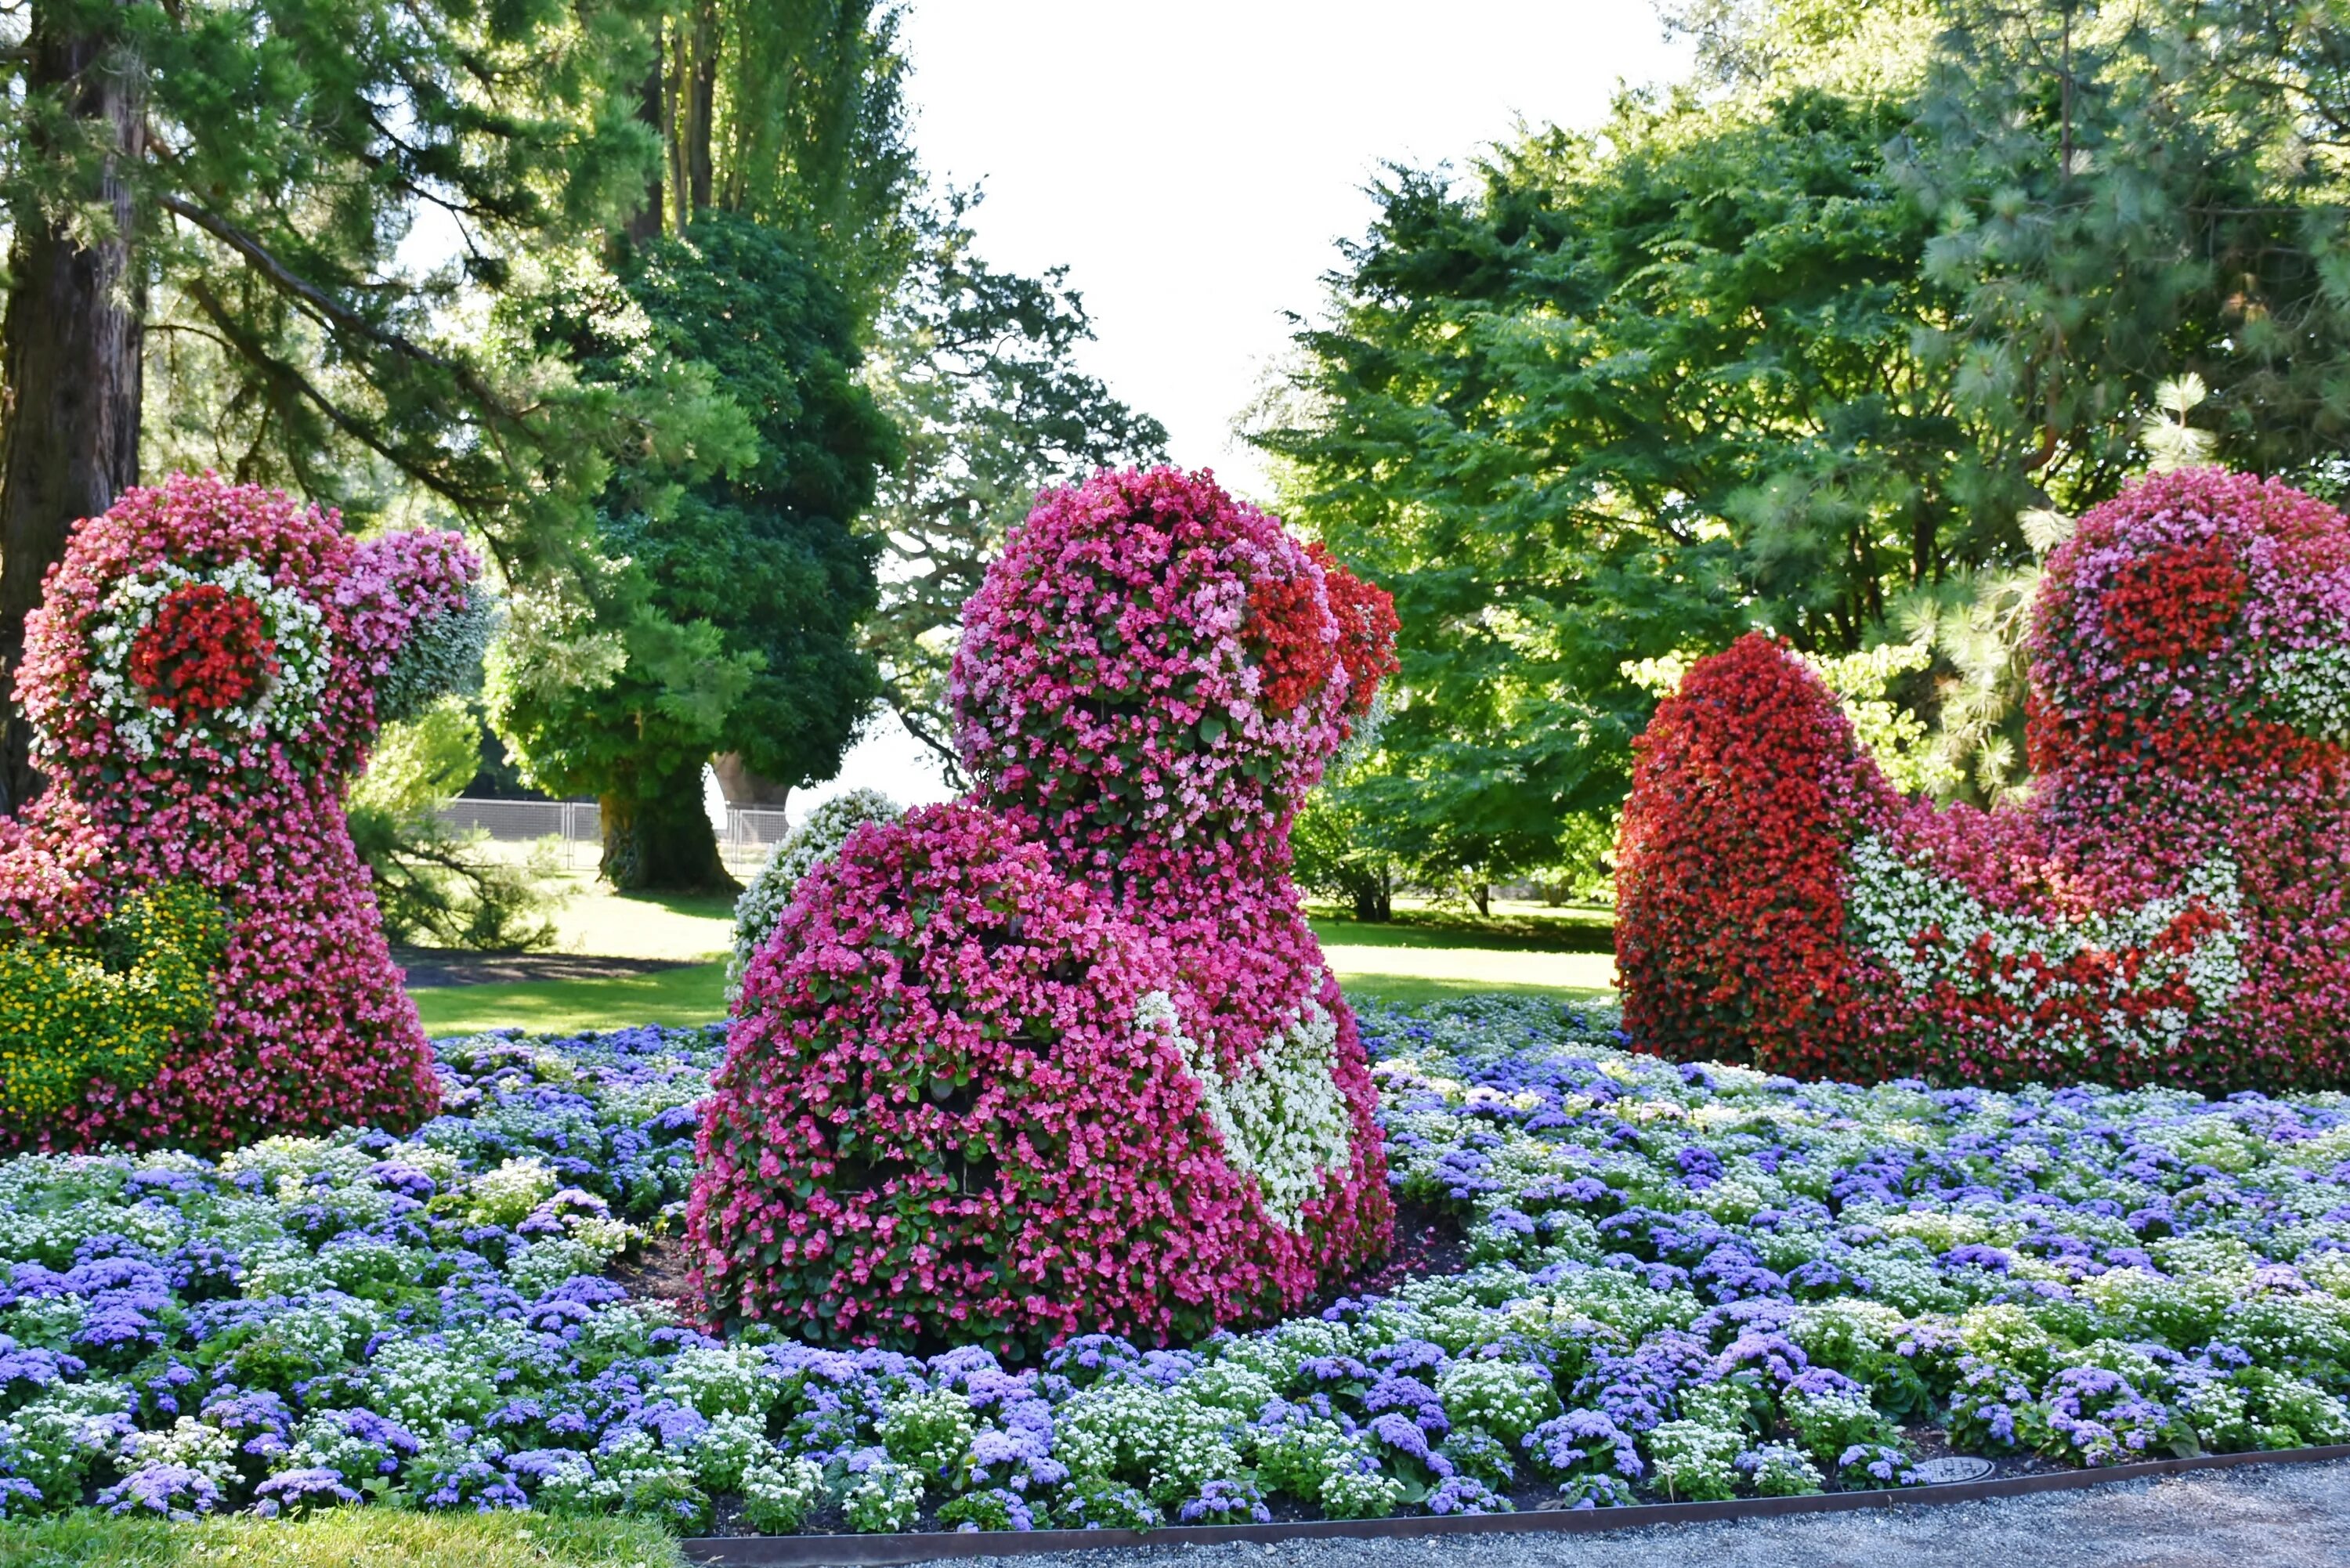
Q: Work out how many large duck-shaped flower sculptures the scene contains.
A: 3